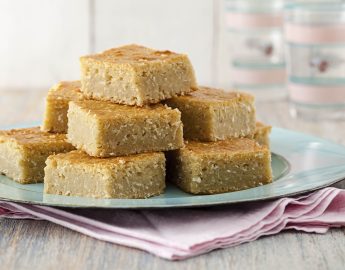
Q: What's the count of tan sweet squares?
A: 8